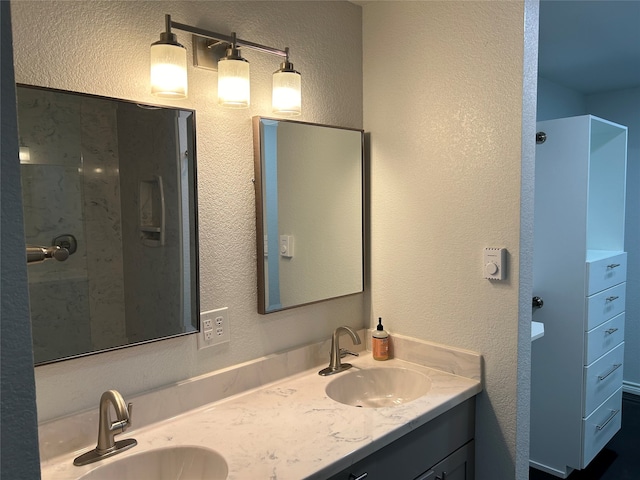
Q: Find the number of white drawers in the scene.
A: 5